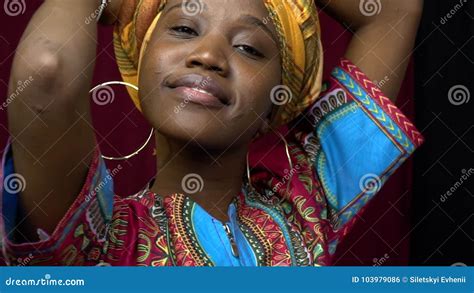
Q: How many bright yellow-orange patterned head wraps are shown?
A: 1